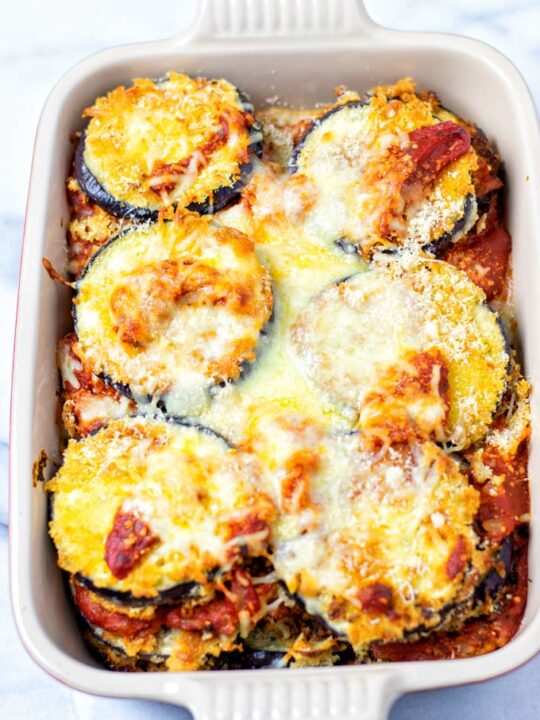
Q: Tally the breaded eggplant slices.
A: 6